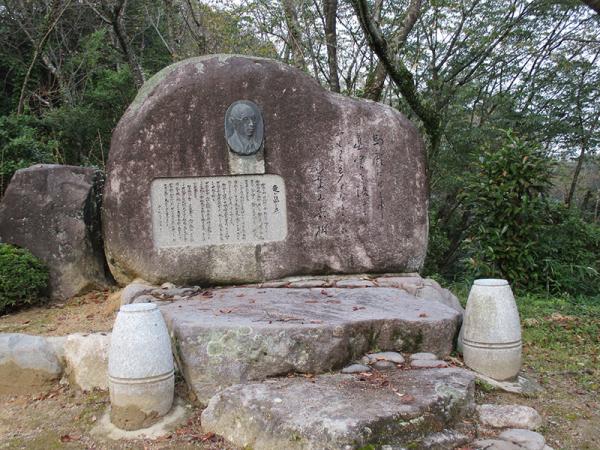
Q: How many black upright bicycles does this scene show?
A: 0